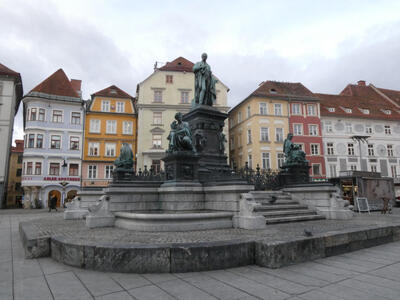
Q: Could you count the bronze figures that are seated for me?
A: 3